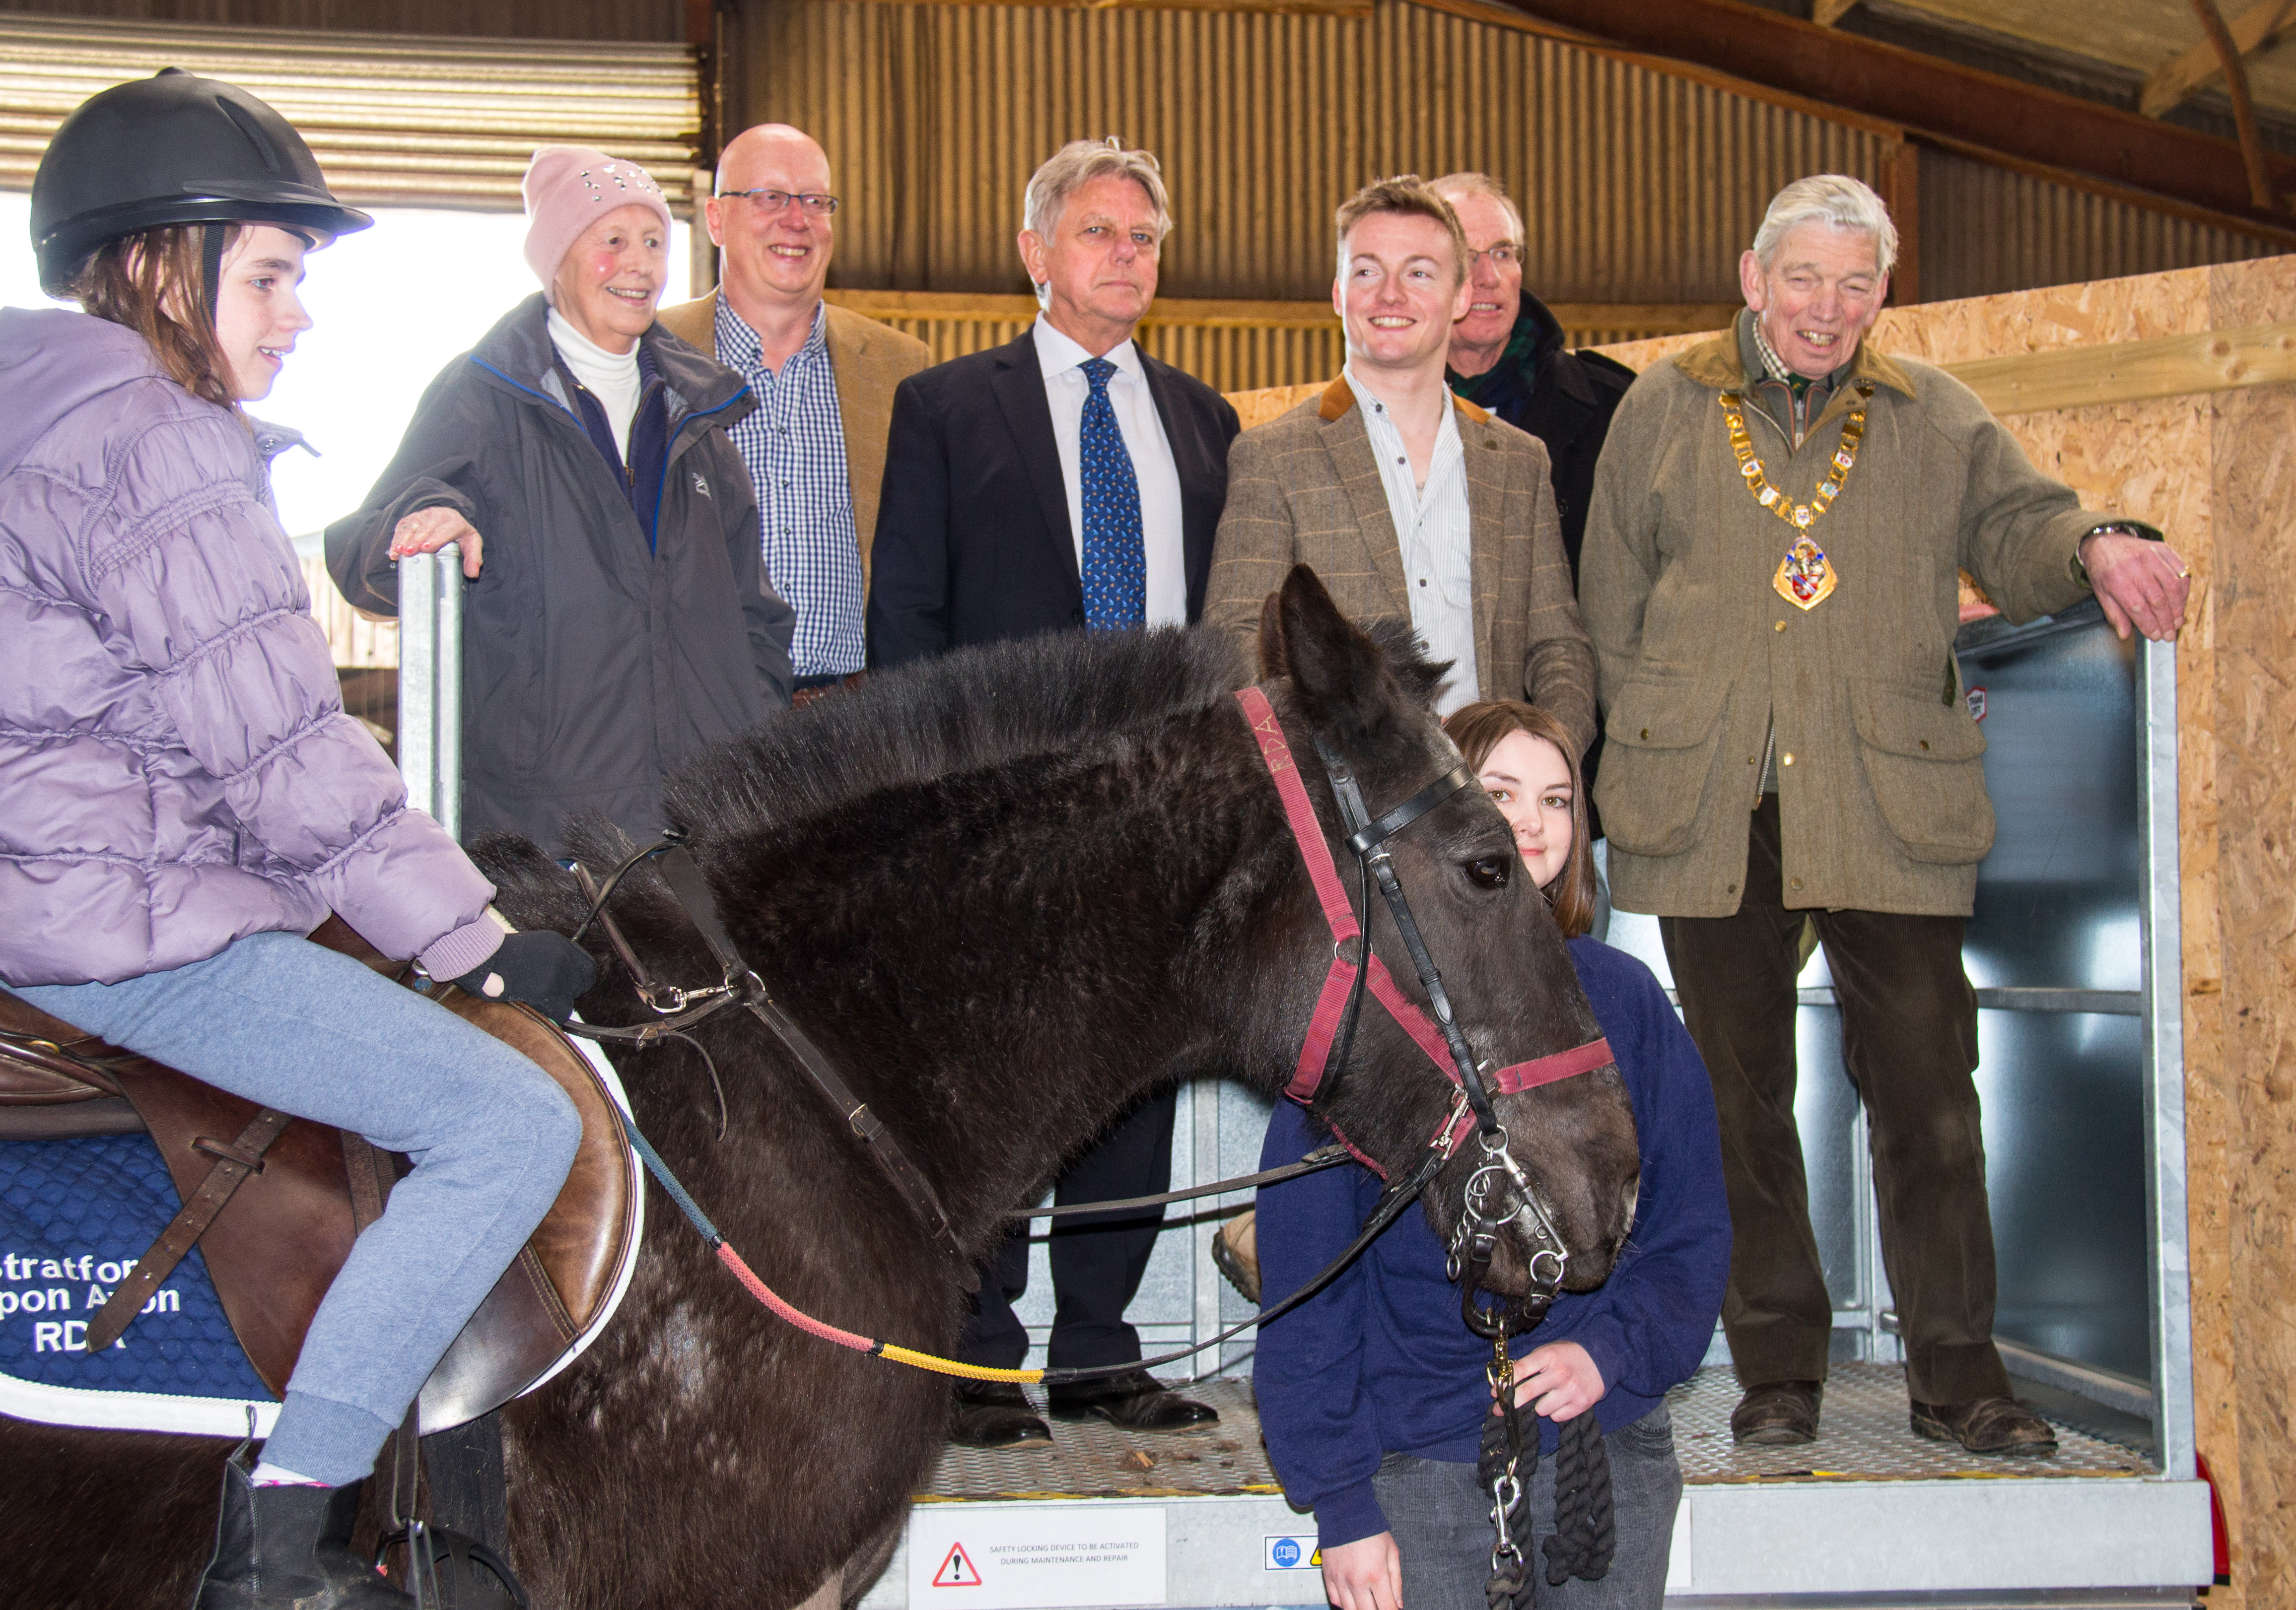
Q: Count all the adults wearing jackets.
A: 6